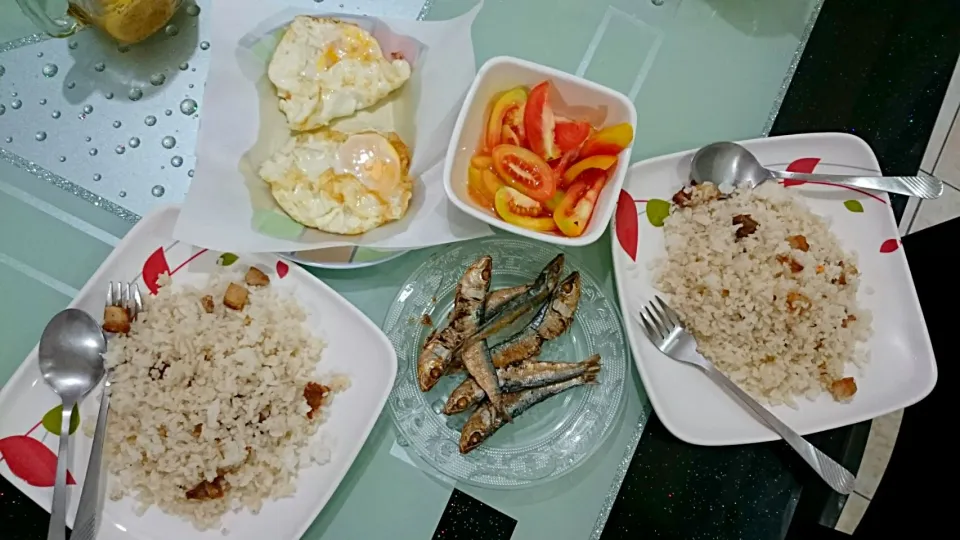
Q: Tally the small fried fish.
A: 6